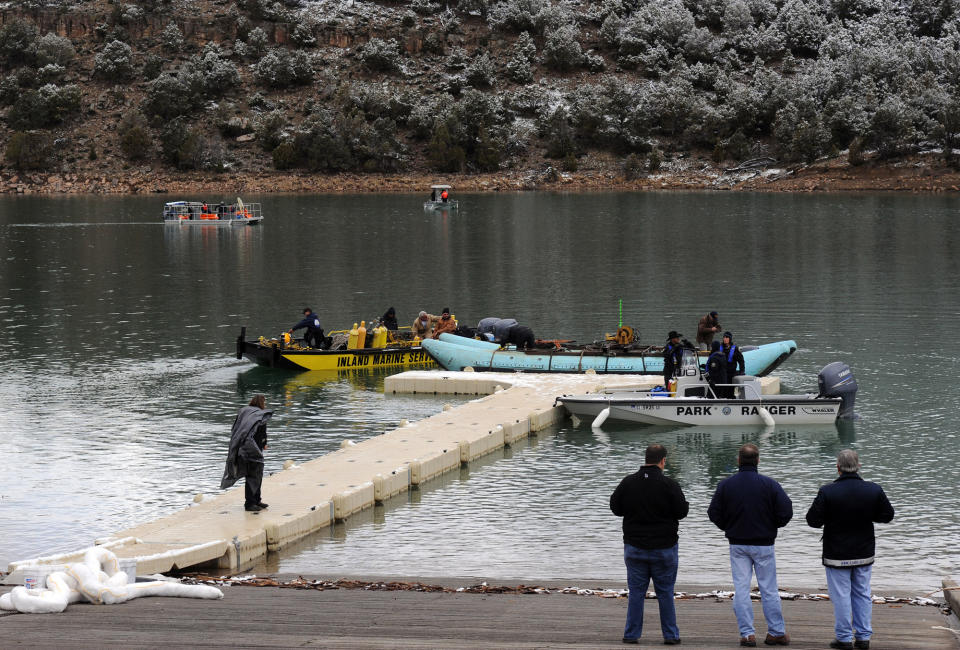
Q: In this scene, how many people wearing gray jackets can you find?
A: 1